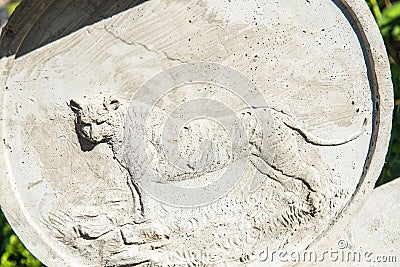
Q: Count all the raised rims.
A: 1